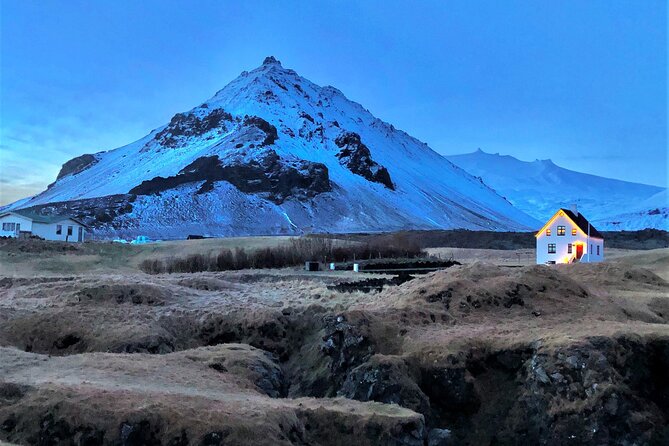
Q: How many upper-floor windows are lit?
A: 3